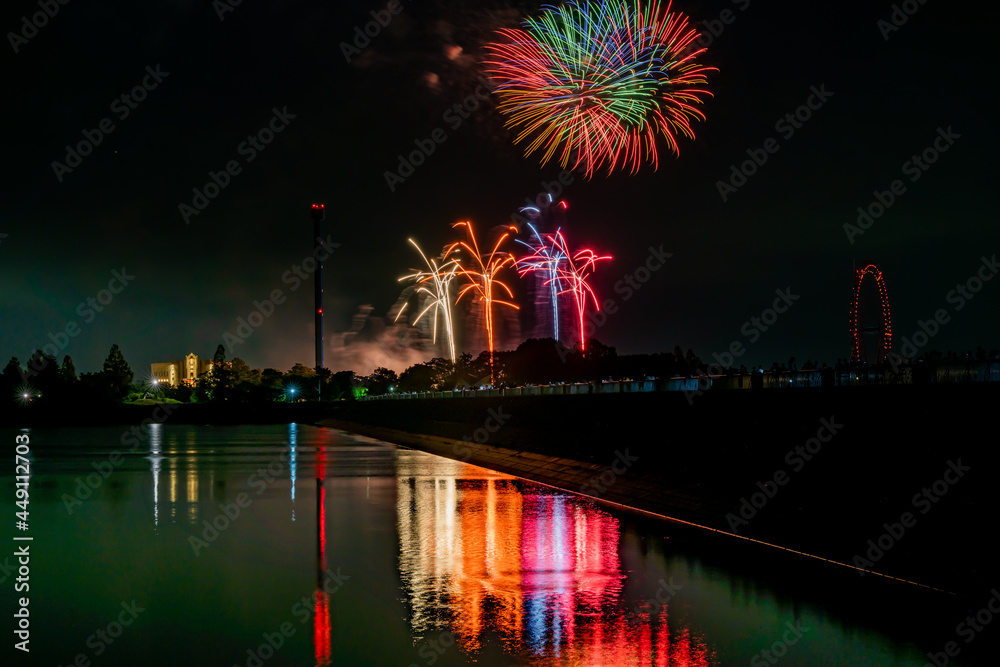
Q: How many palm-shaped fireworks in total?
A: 4